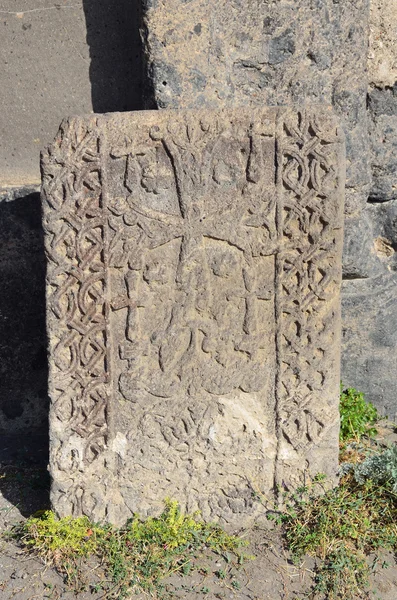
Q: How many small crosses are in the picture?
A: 4